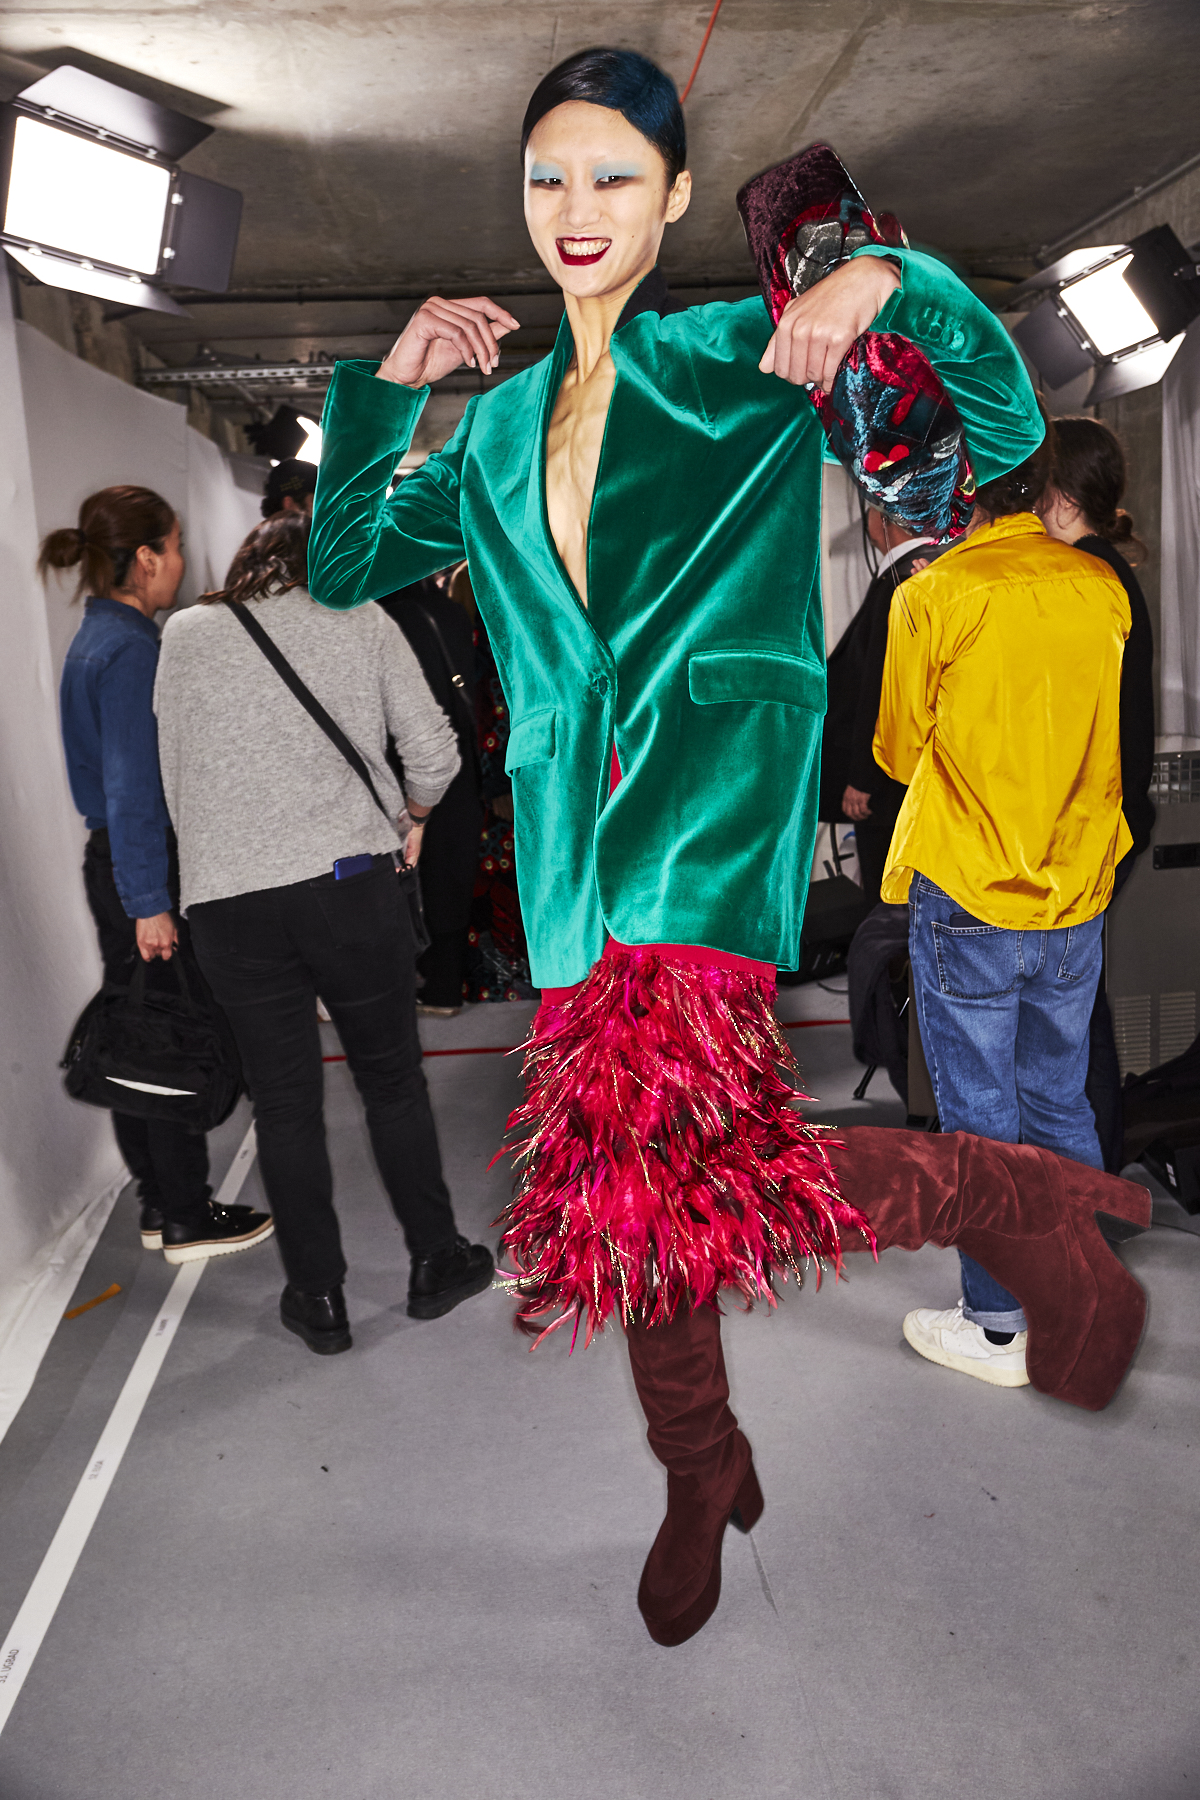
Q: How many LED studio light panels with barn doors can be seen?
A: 3